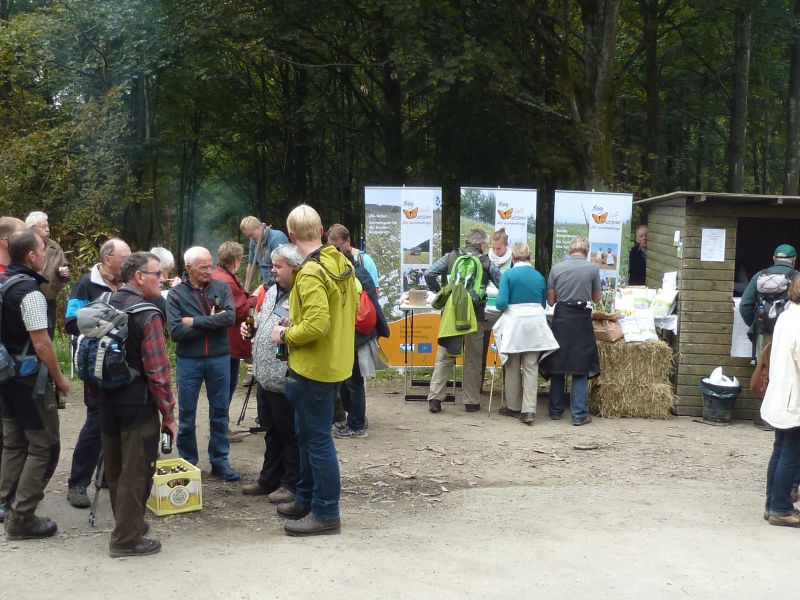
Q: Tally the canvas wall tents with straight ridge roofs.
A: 0